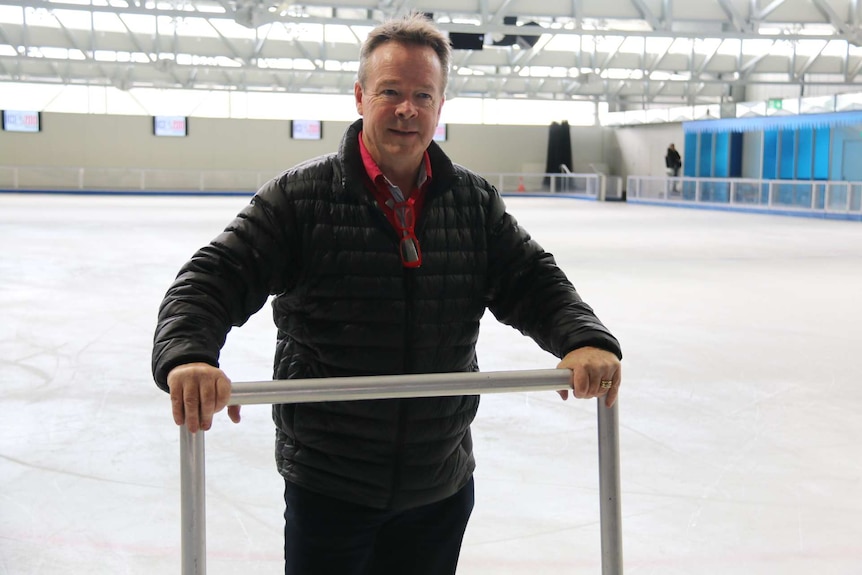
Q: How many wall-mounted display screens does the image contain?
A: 4